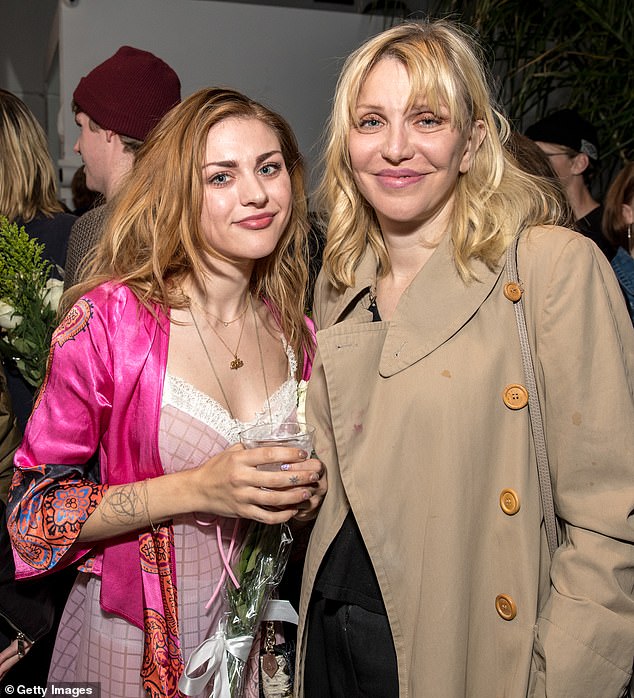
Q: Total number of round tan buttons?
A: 4